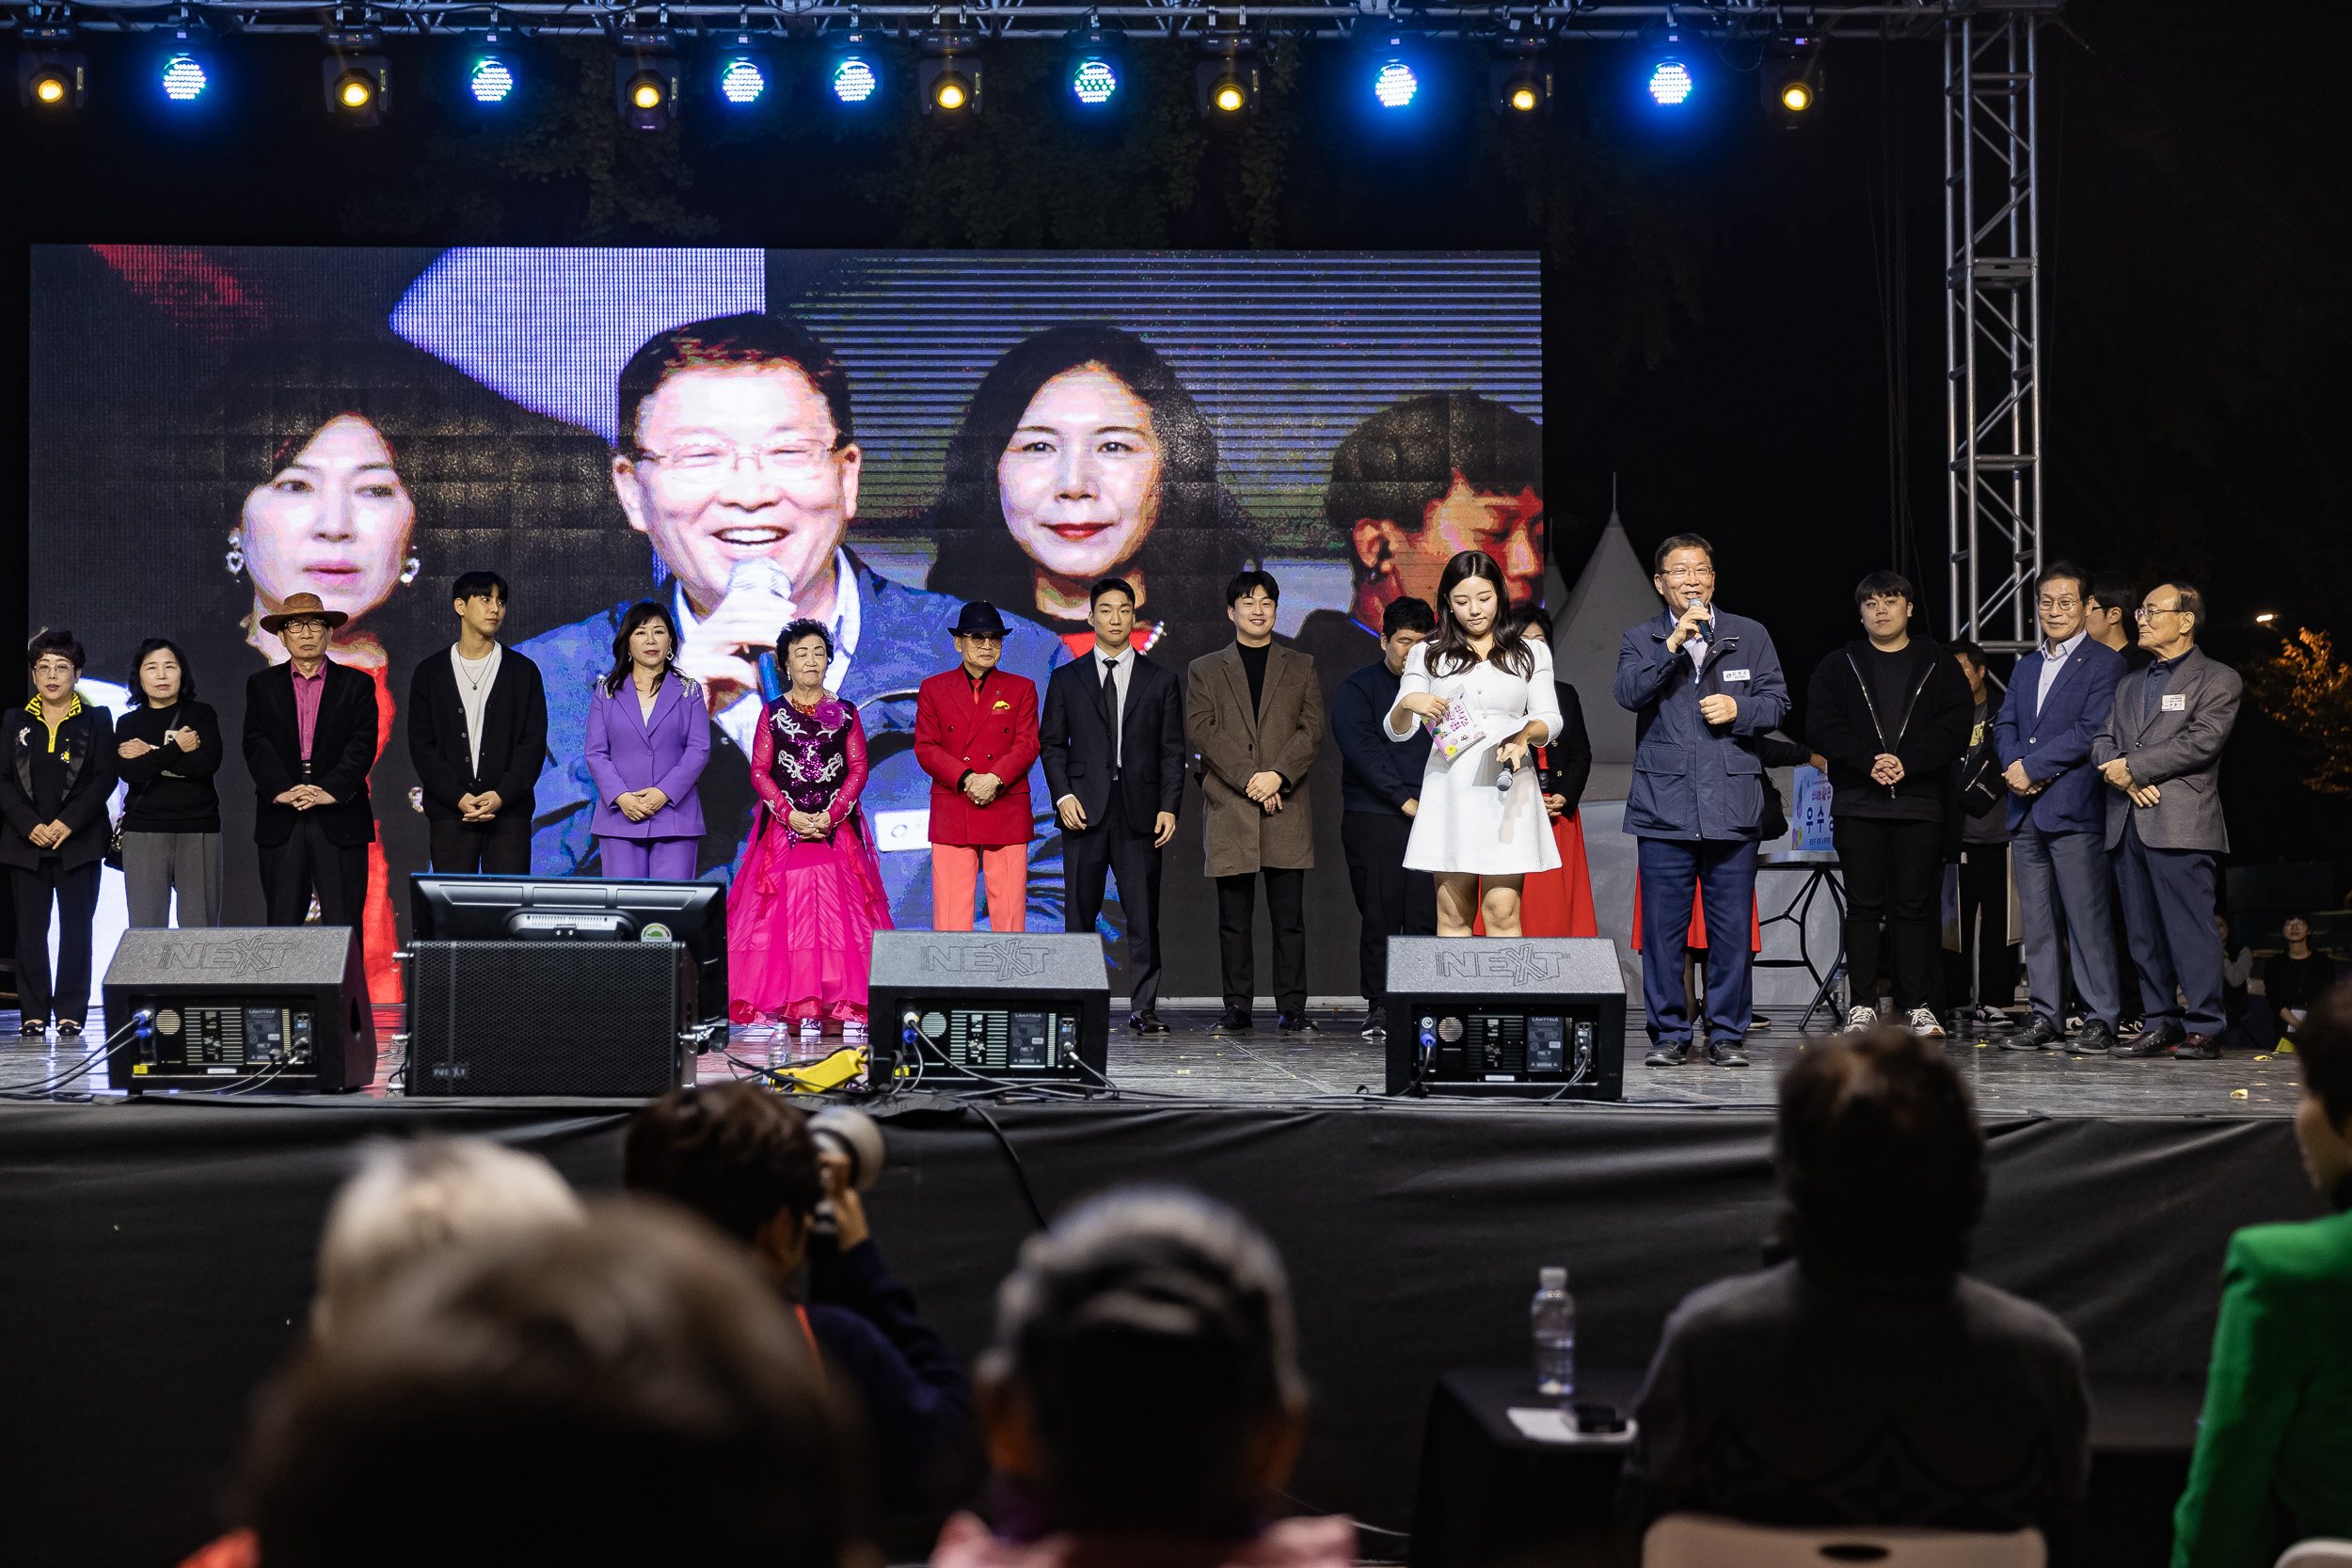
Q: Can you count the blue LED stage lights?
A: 7